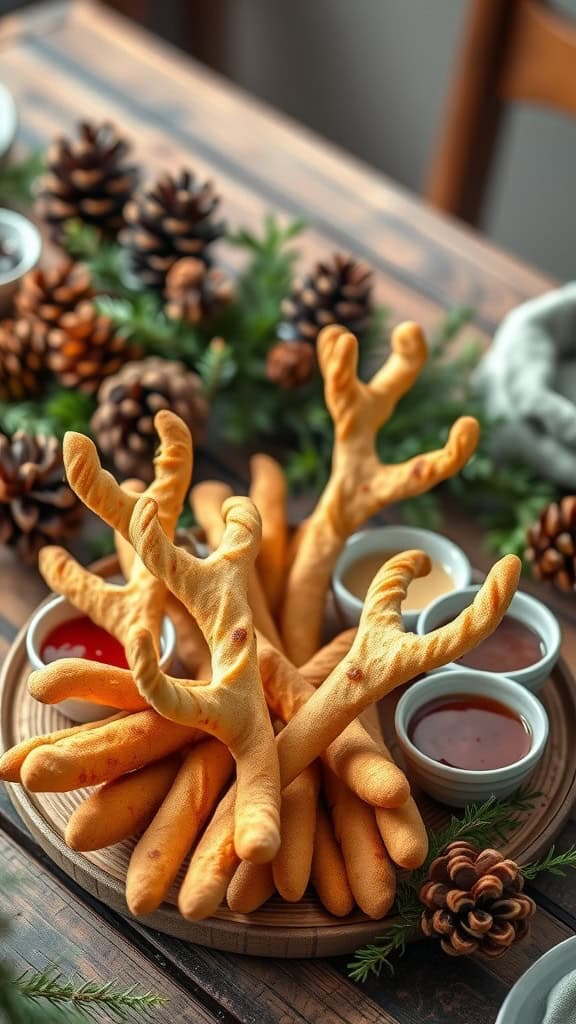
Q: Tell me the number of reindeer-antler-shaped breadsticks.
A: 4